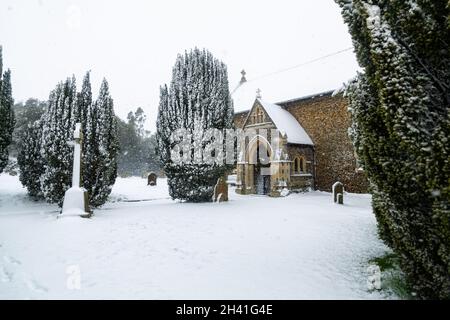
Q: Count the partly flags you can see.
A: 0